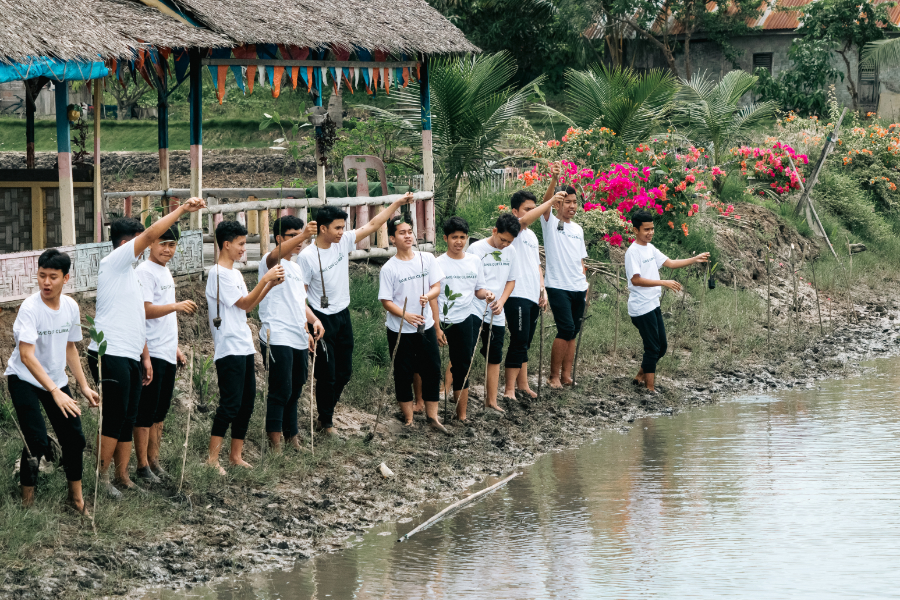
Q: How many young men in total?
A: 12